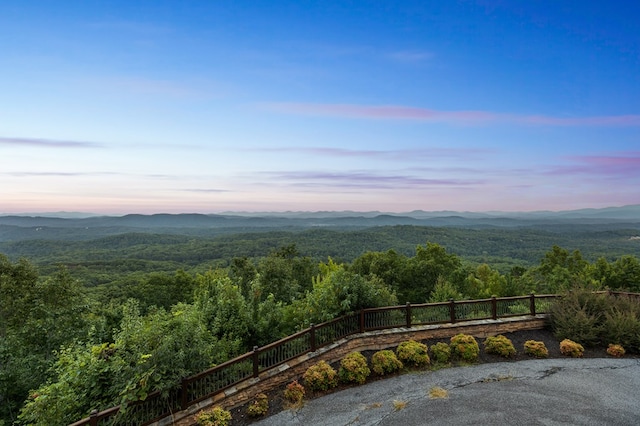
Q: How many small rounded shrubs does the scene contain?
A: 13